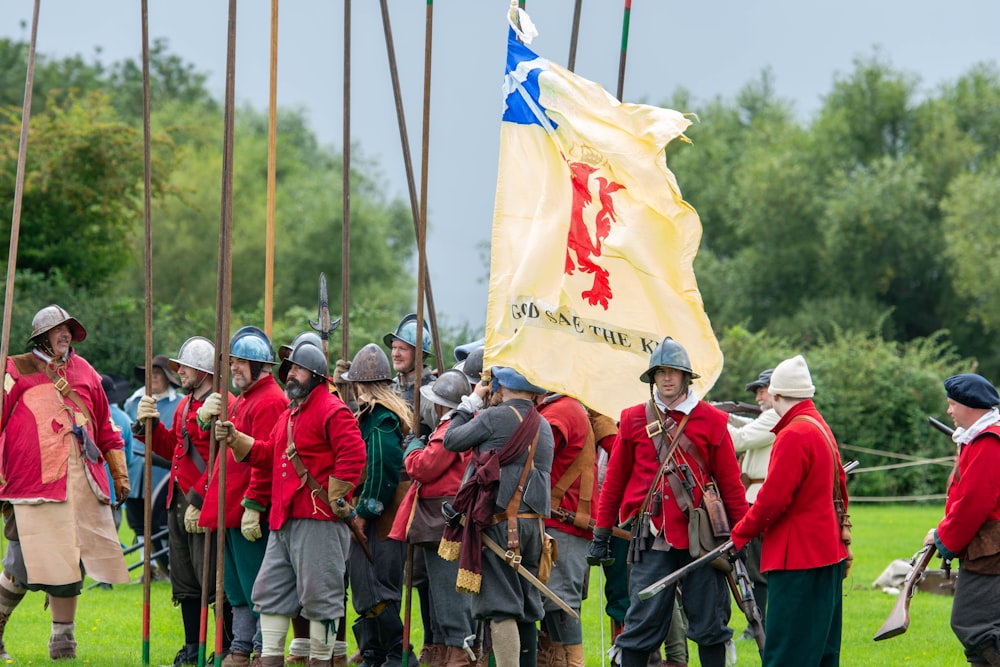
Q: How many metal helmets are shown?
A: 10